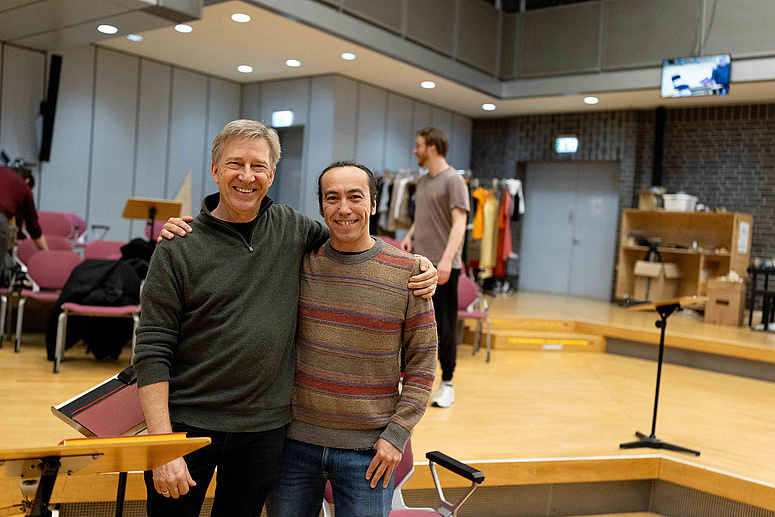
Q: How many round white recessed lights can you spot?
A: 10